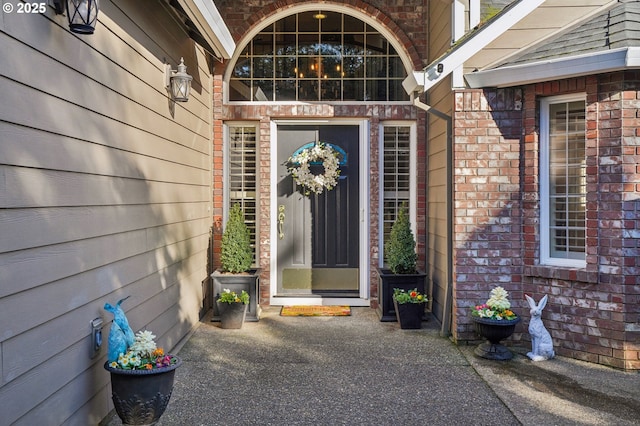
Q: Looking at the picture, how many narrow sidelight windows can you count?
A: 2